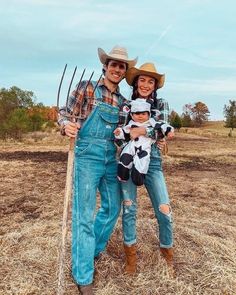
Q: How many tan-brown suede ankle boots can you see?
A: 2